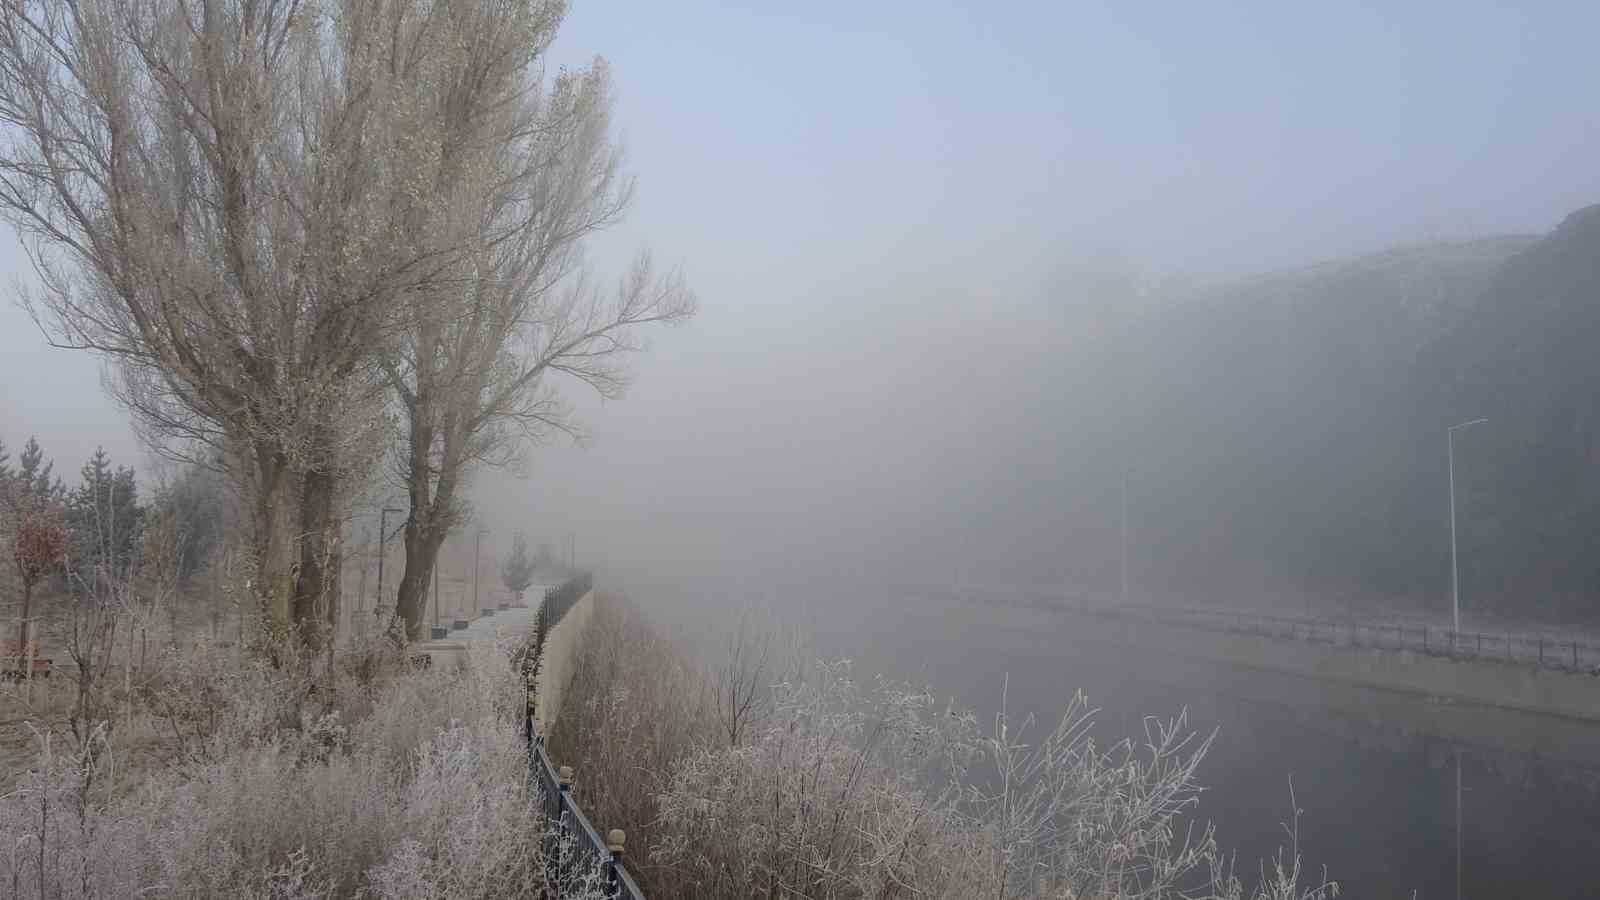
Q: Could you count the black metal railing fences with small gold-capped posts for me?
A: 1